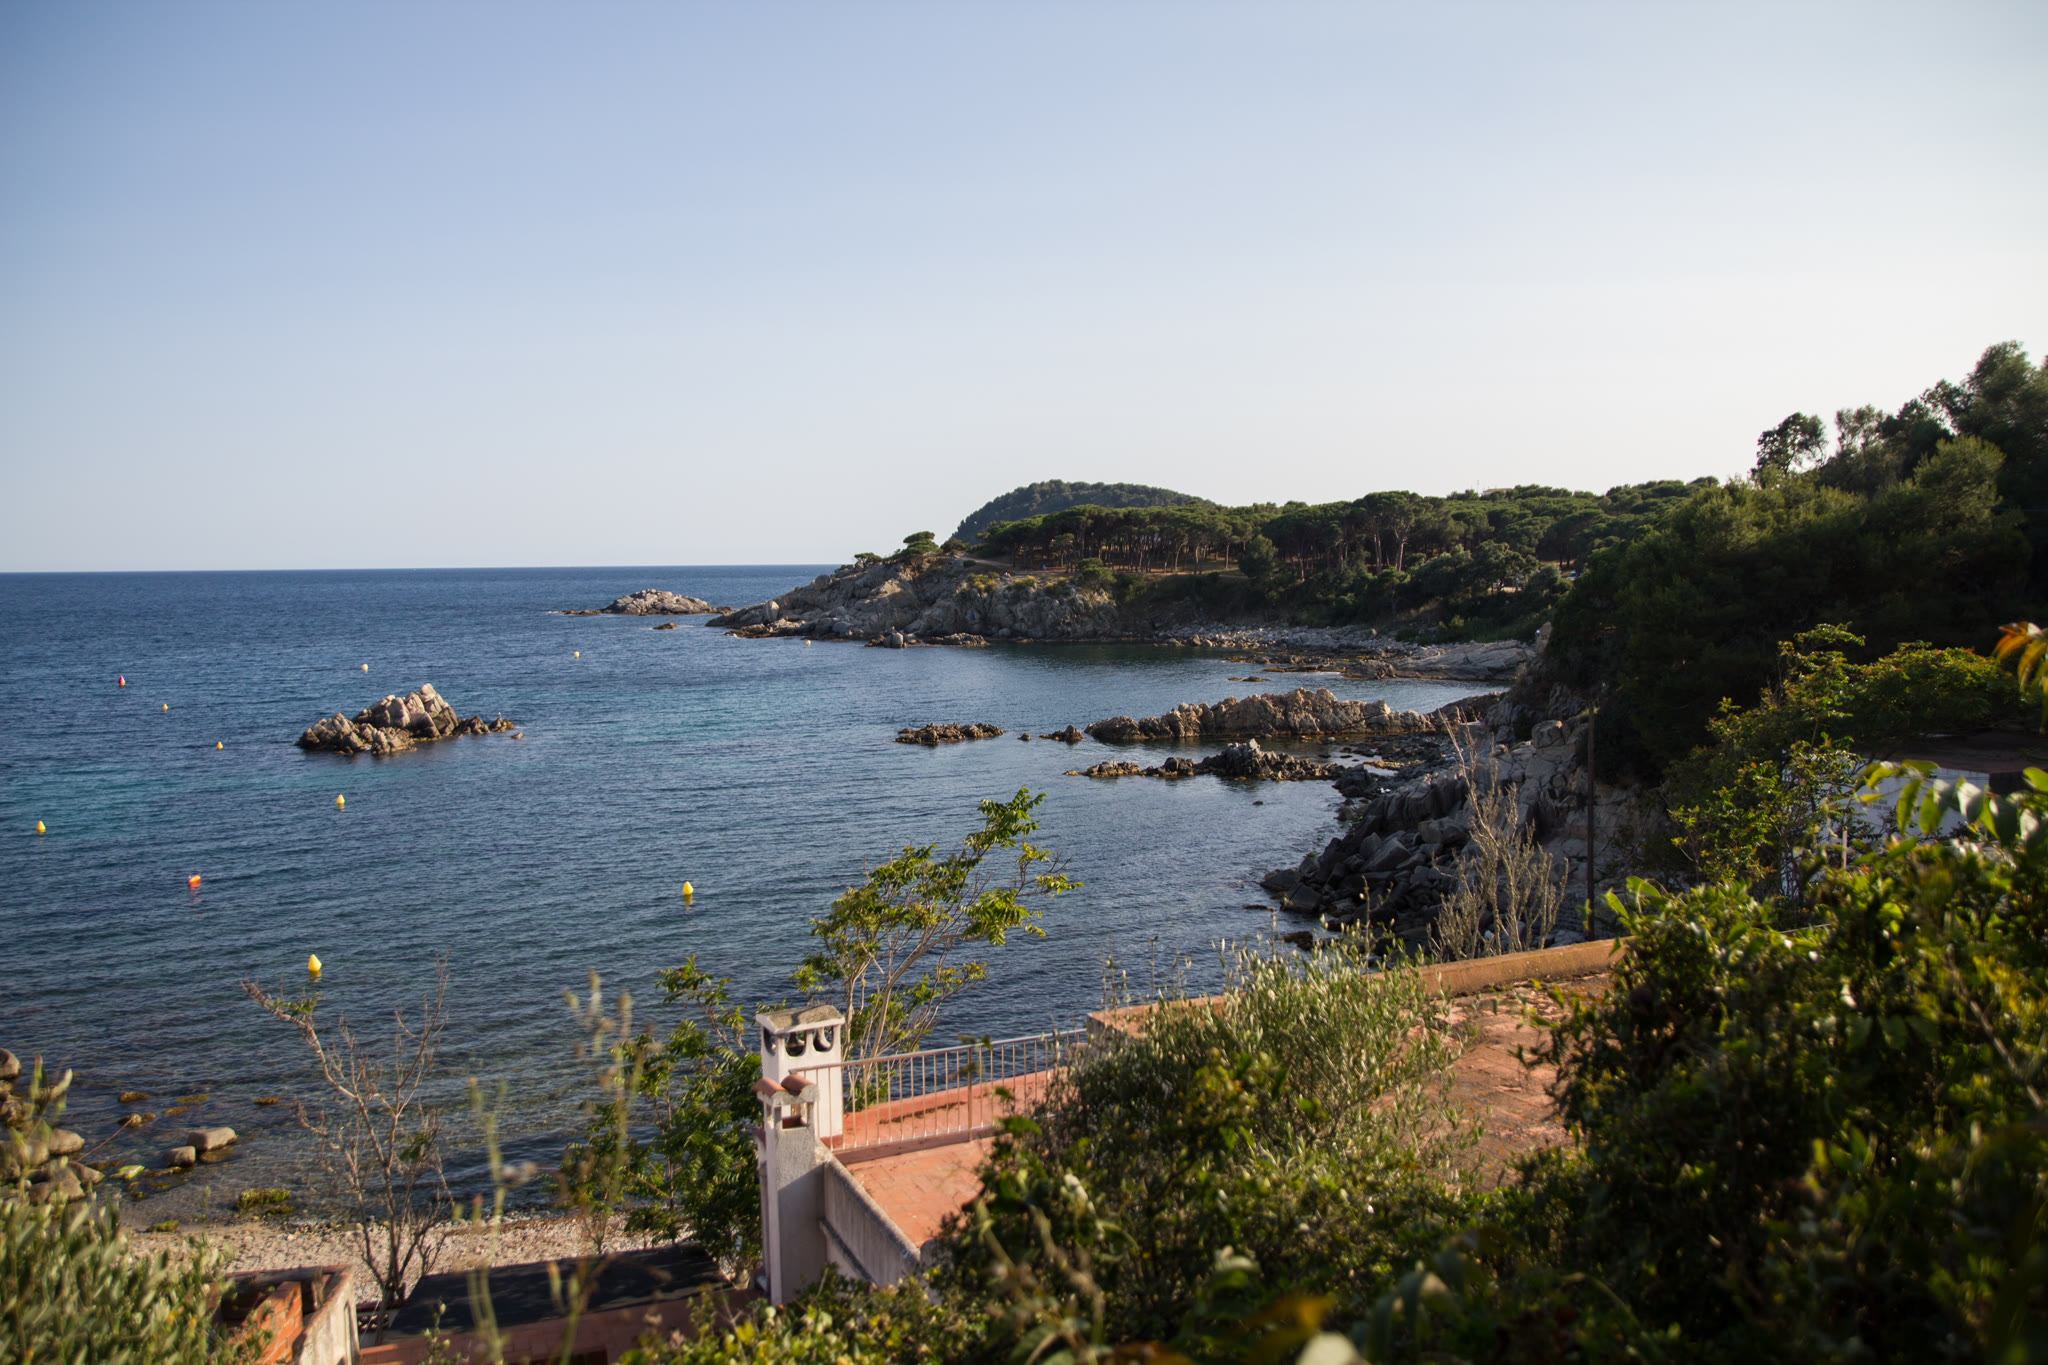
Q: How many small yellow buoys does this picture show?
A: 9